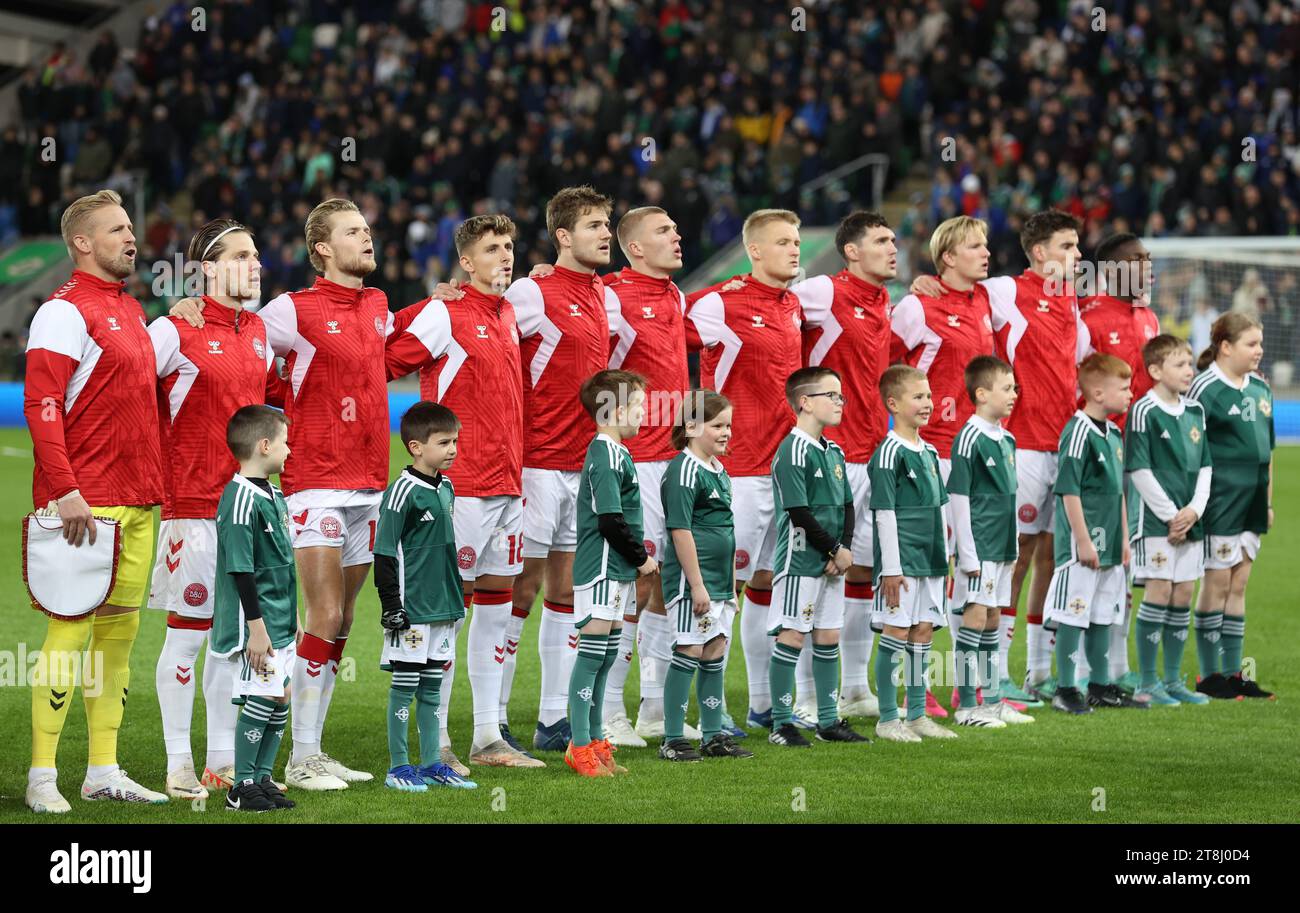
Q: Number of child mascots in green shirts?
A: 10